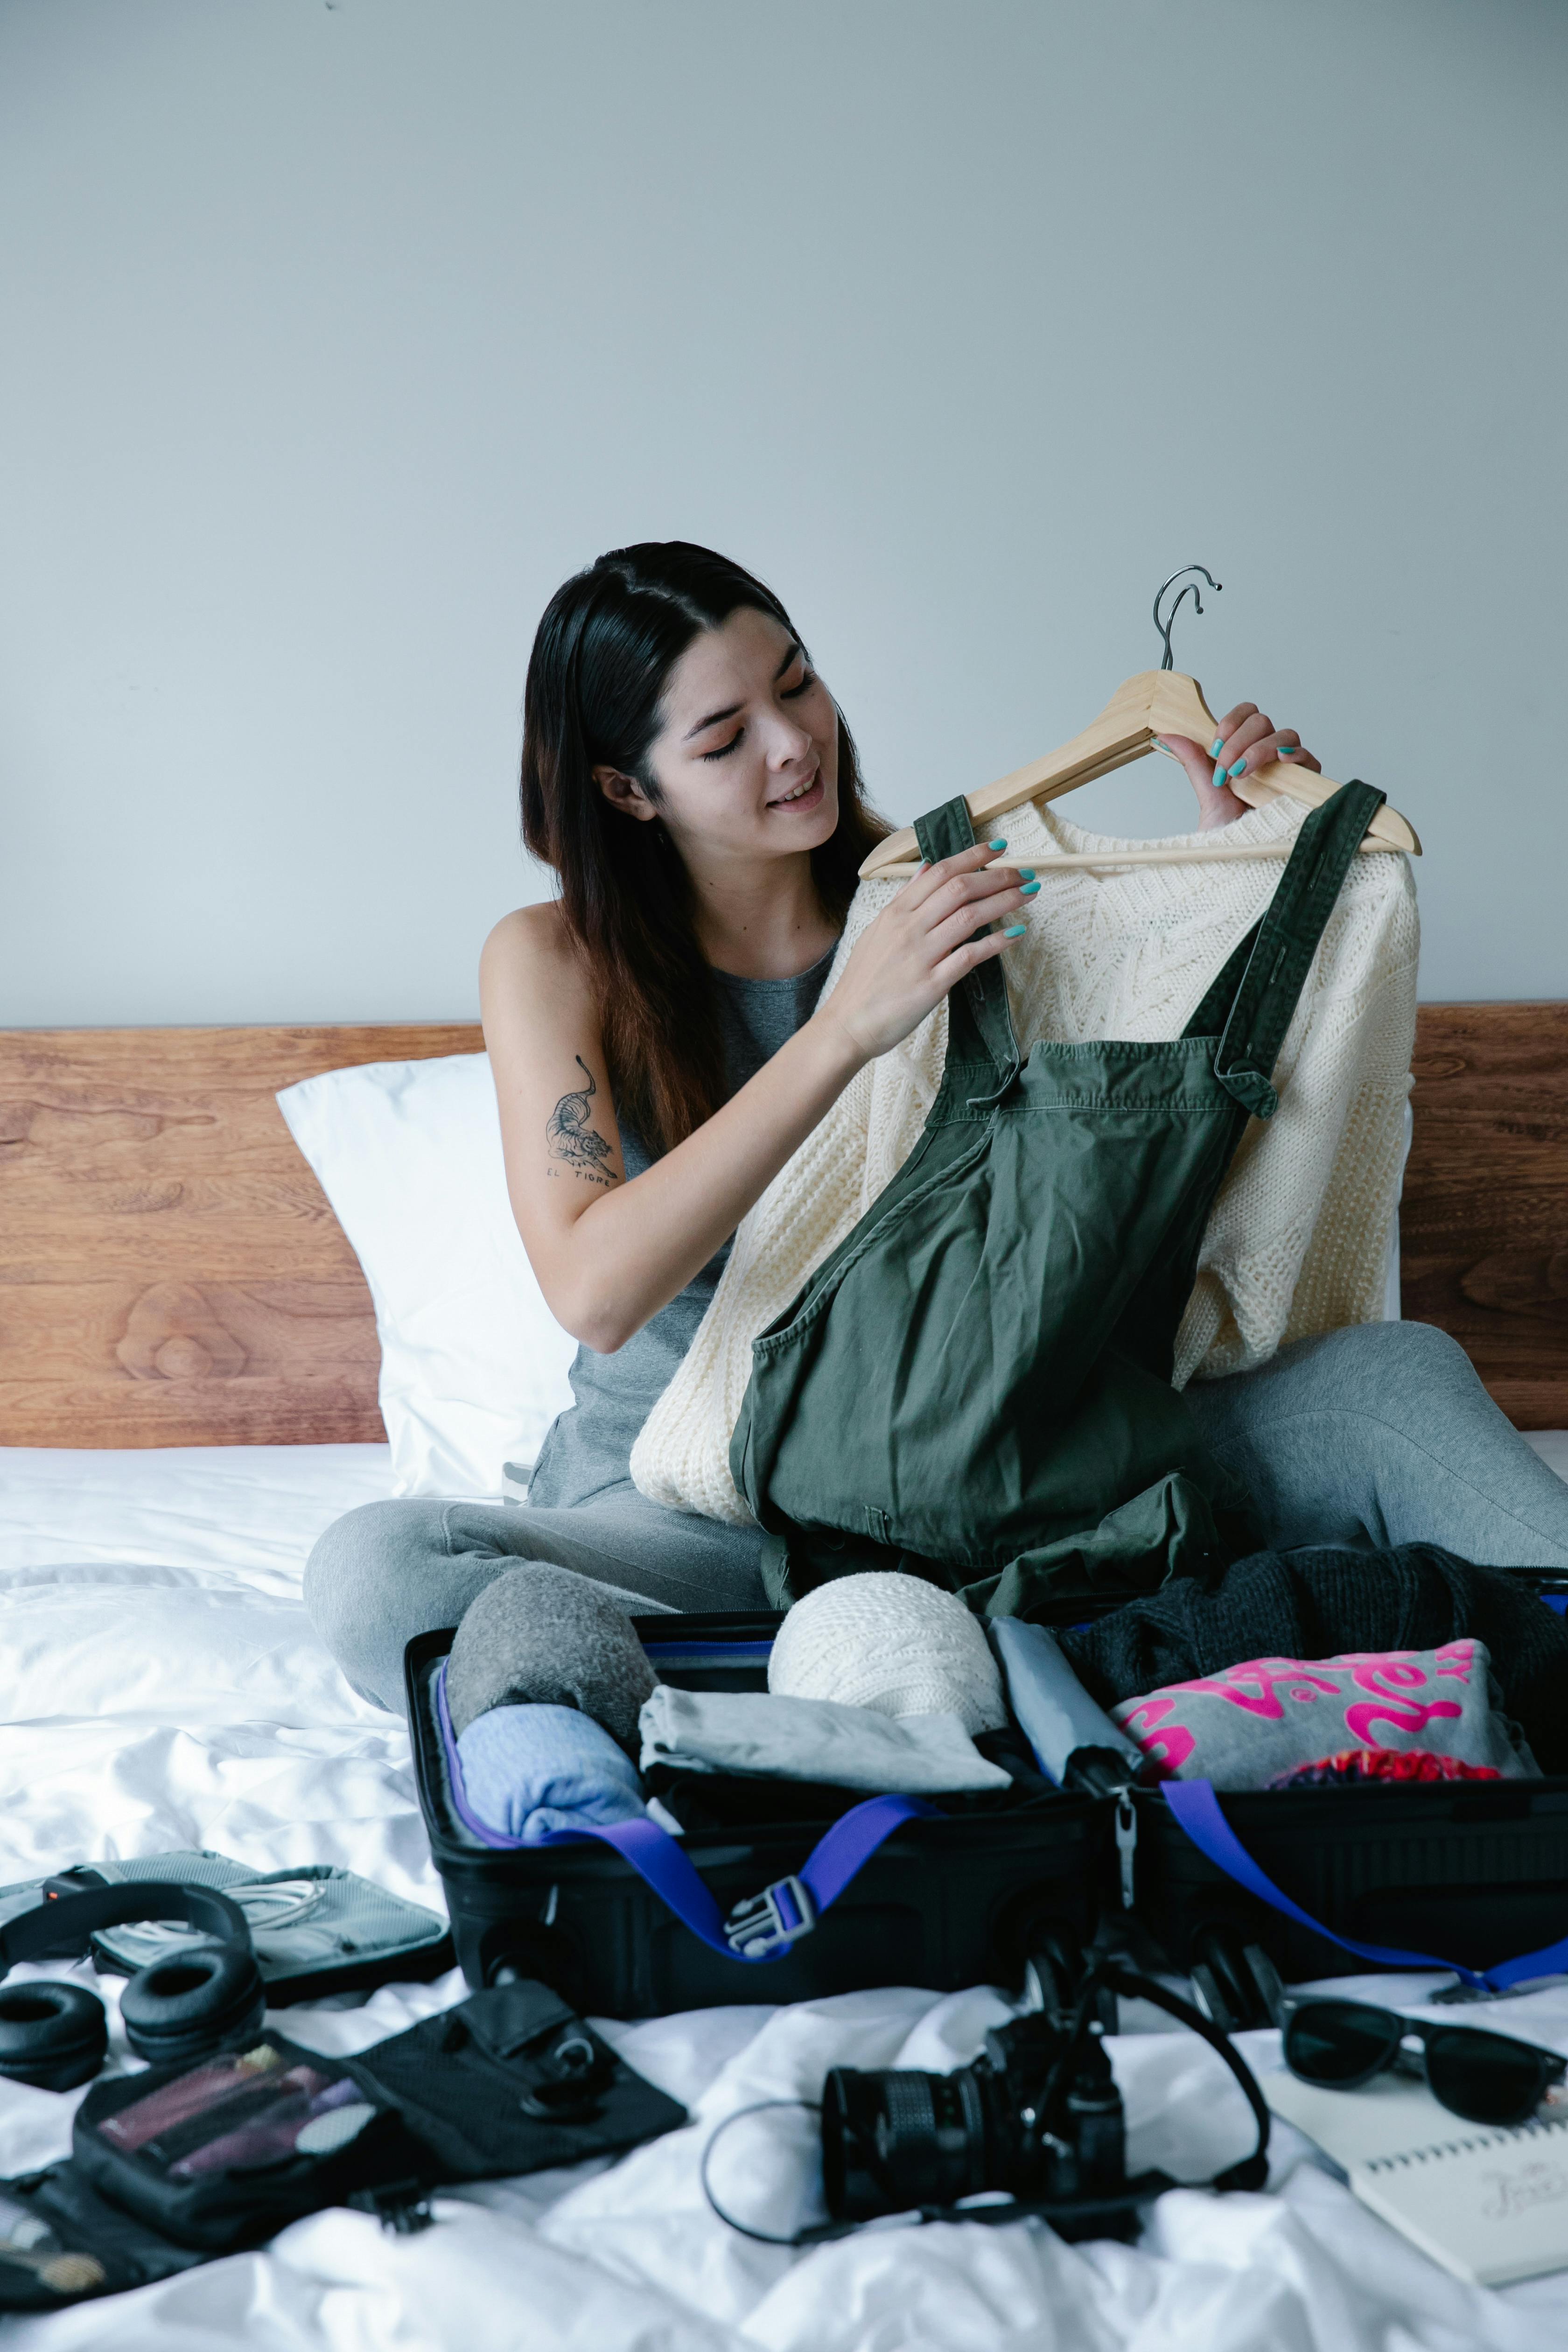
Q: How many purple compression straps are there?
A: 2